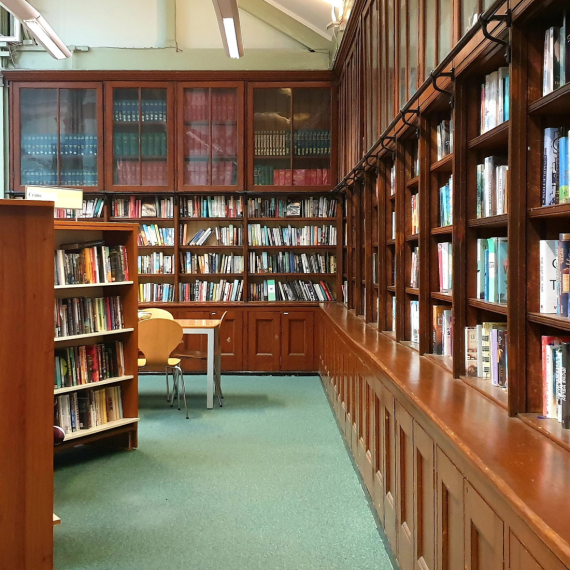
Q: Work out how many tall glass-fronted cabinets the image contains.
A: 4